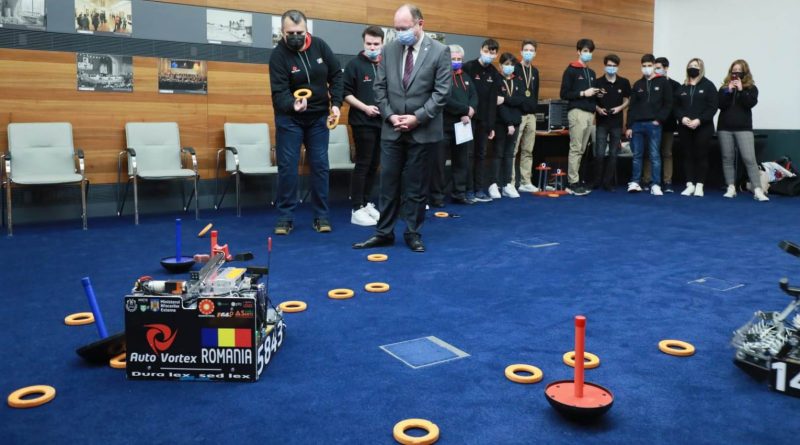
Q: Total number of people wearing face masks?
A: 13